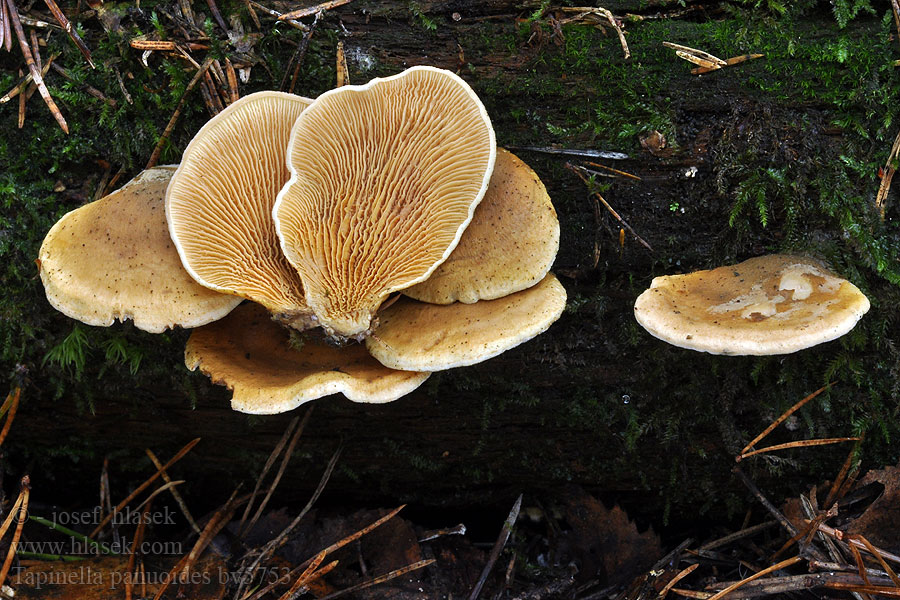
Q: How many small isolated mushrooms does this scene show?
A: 1